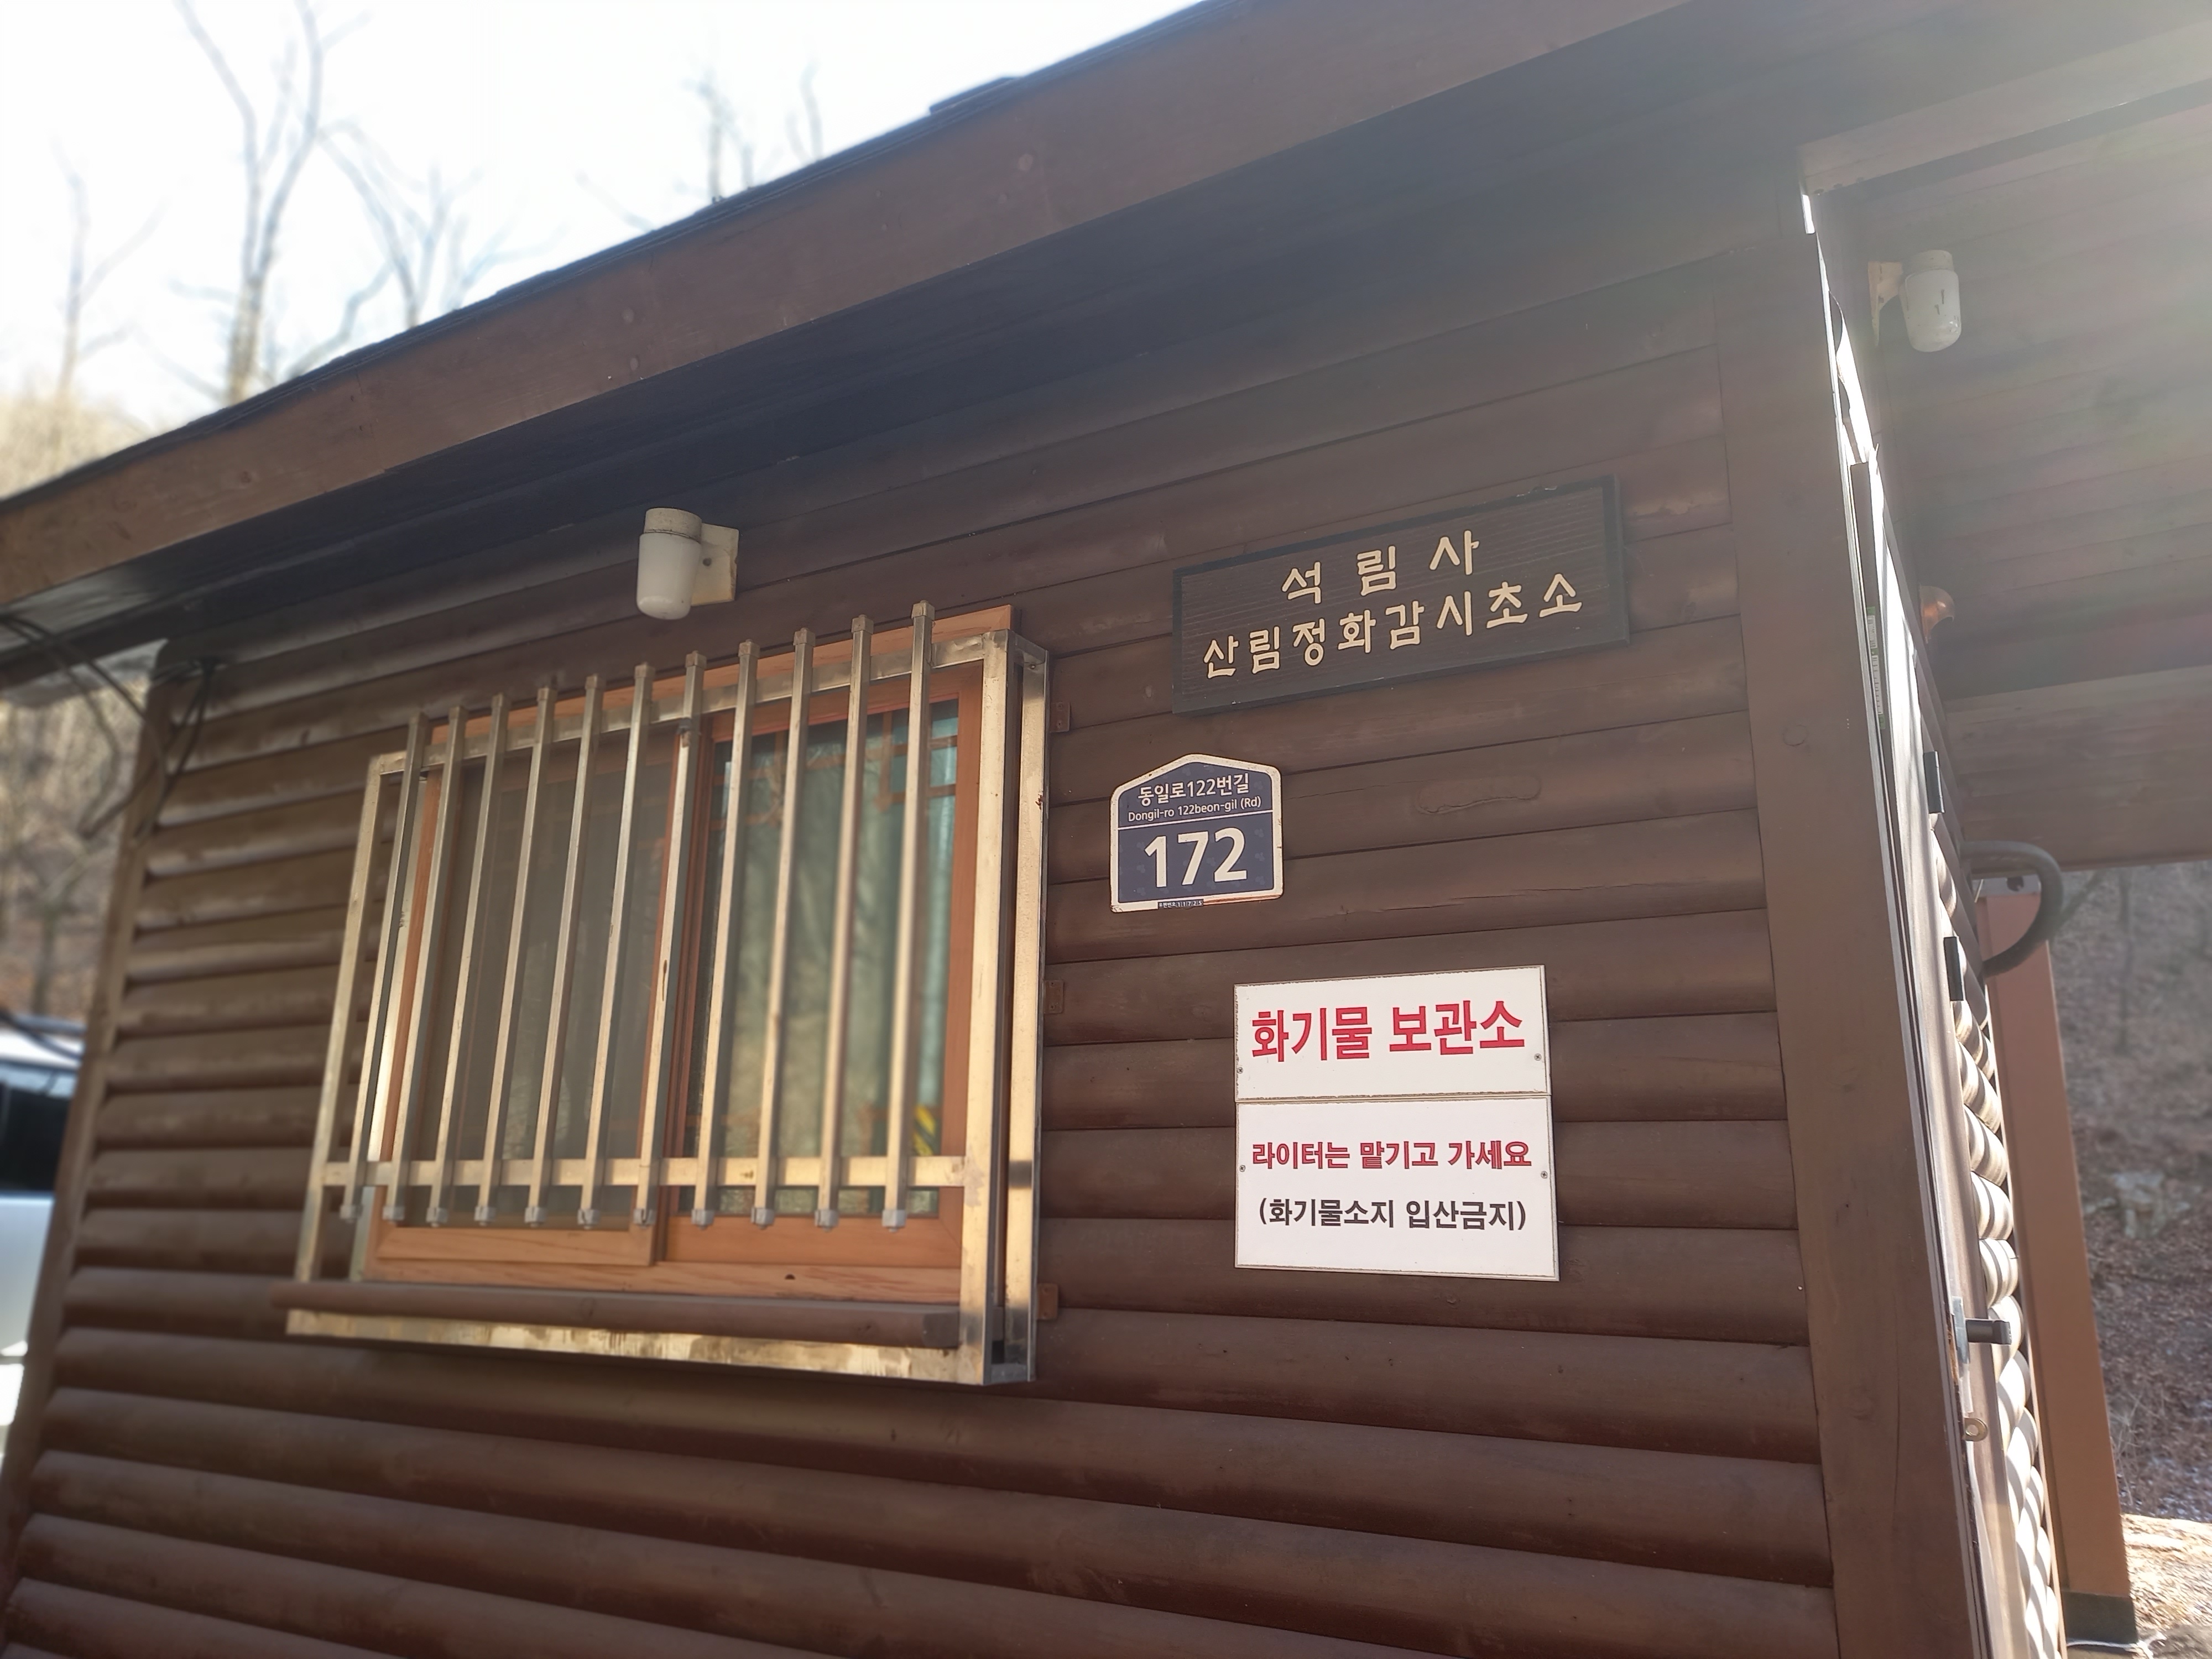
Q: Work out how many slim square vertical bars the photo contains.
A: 11